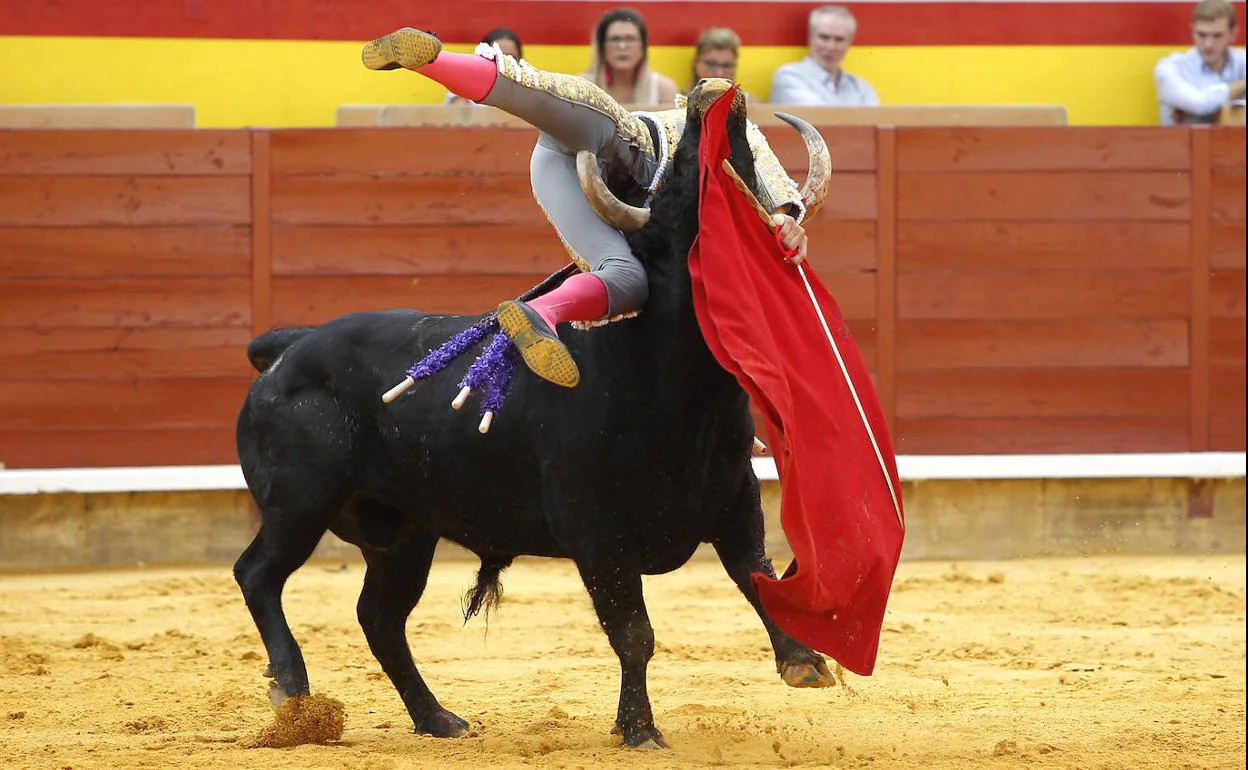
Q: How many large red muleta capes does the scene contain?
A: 1